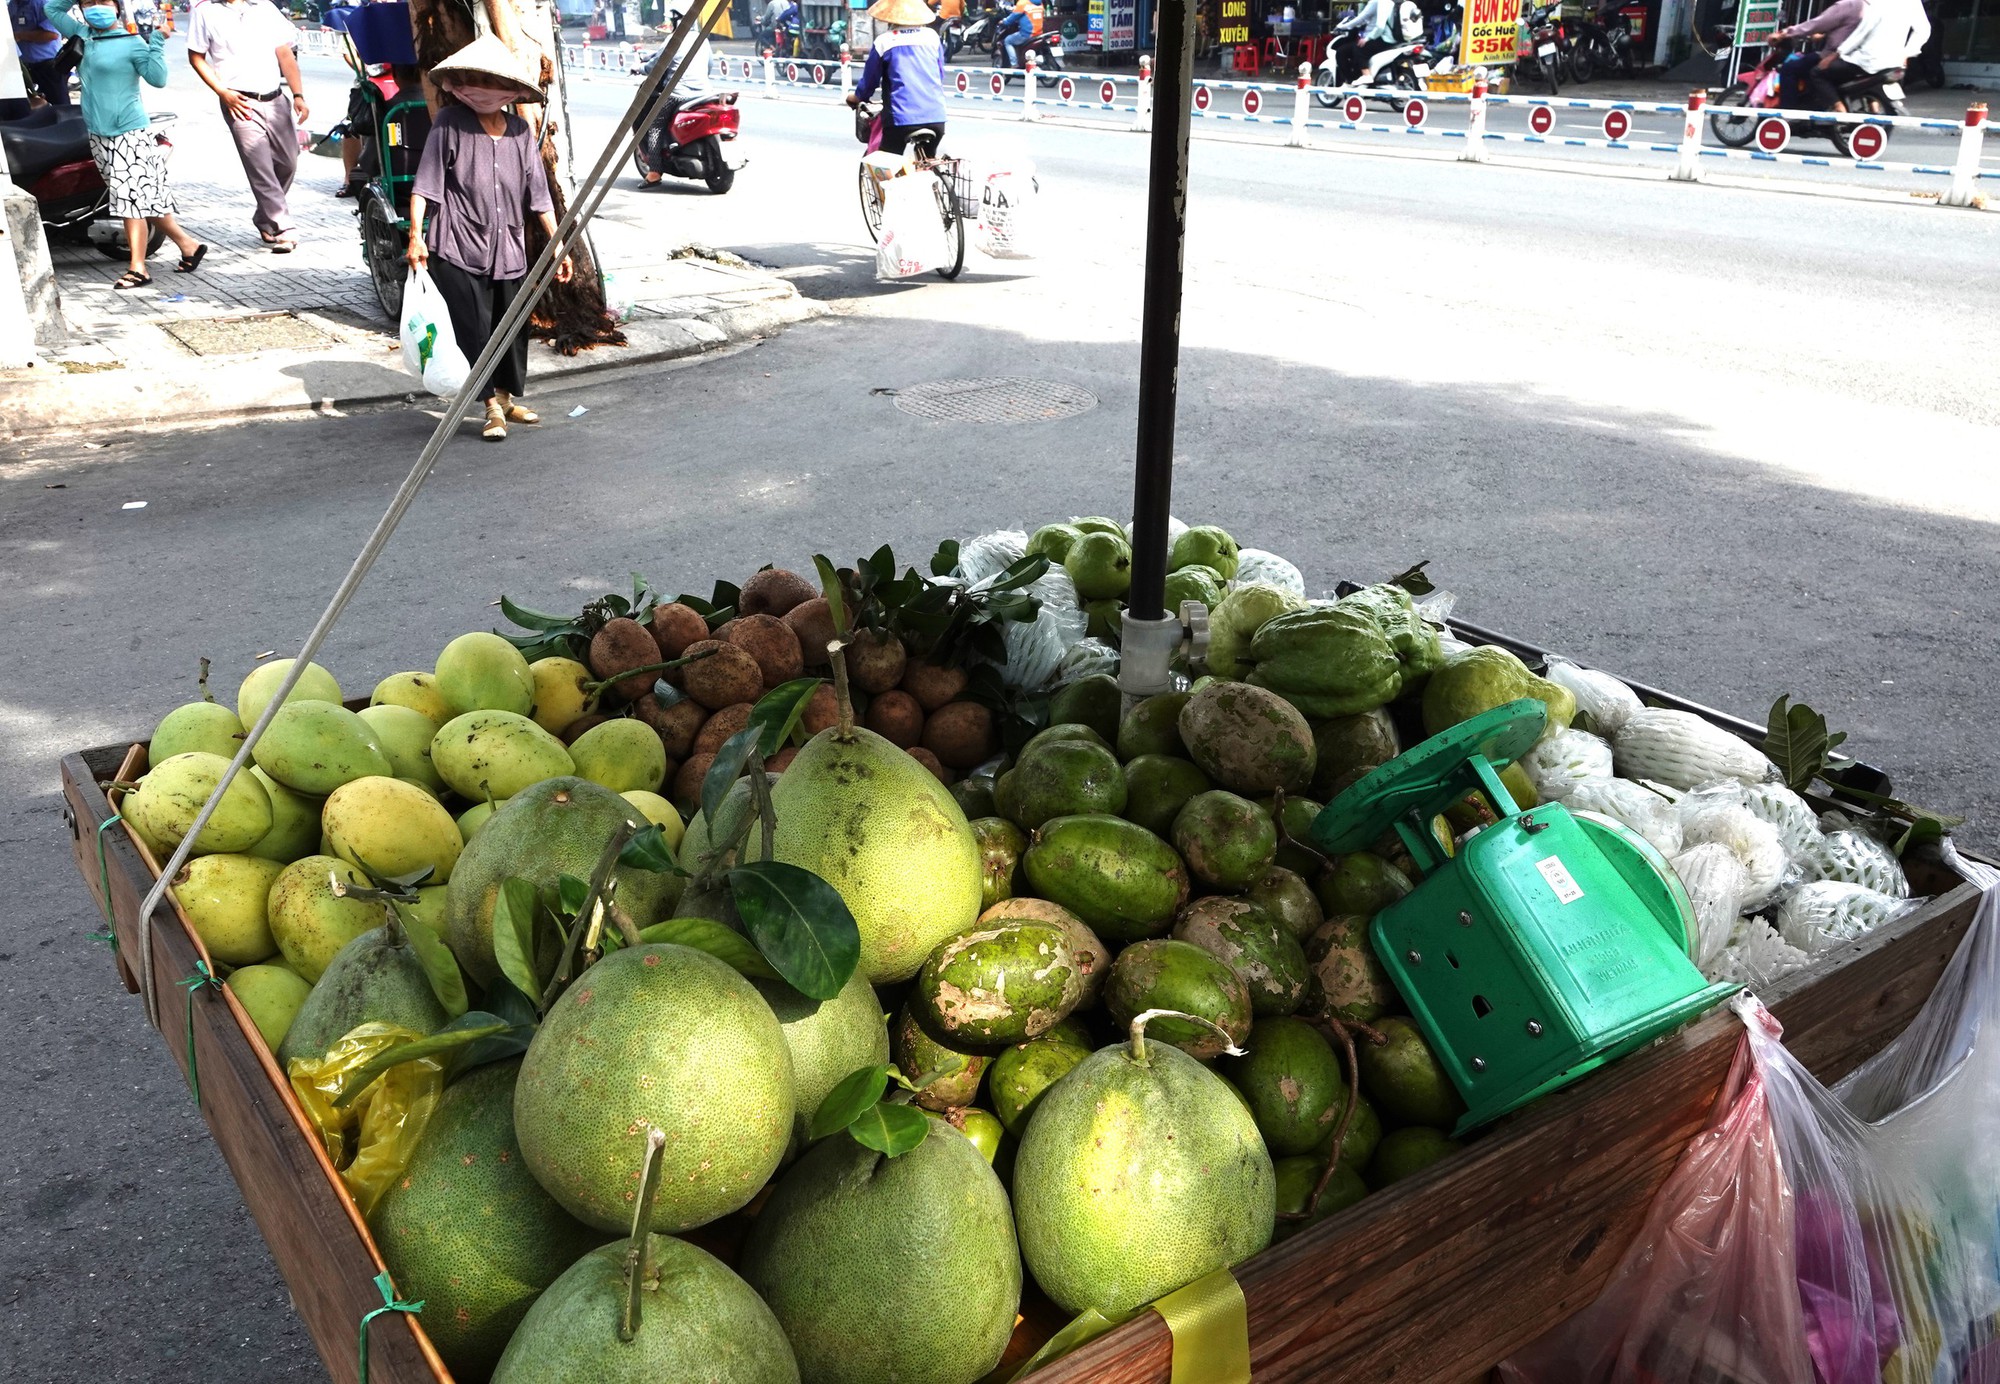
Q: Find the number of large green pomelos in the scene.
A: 10